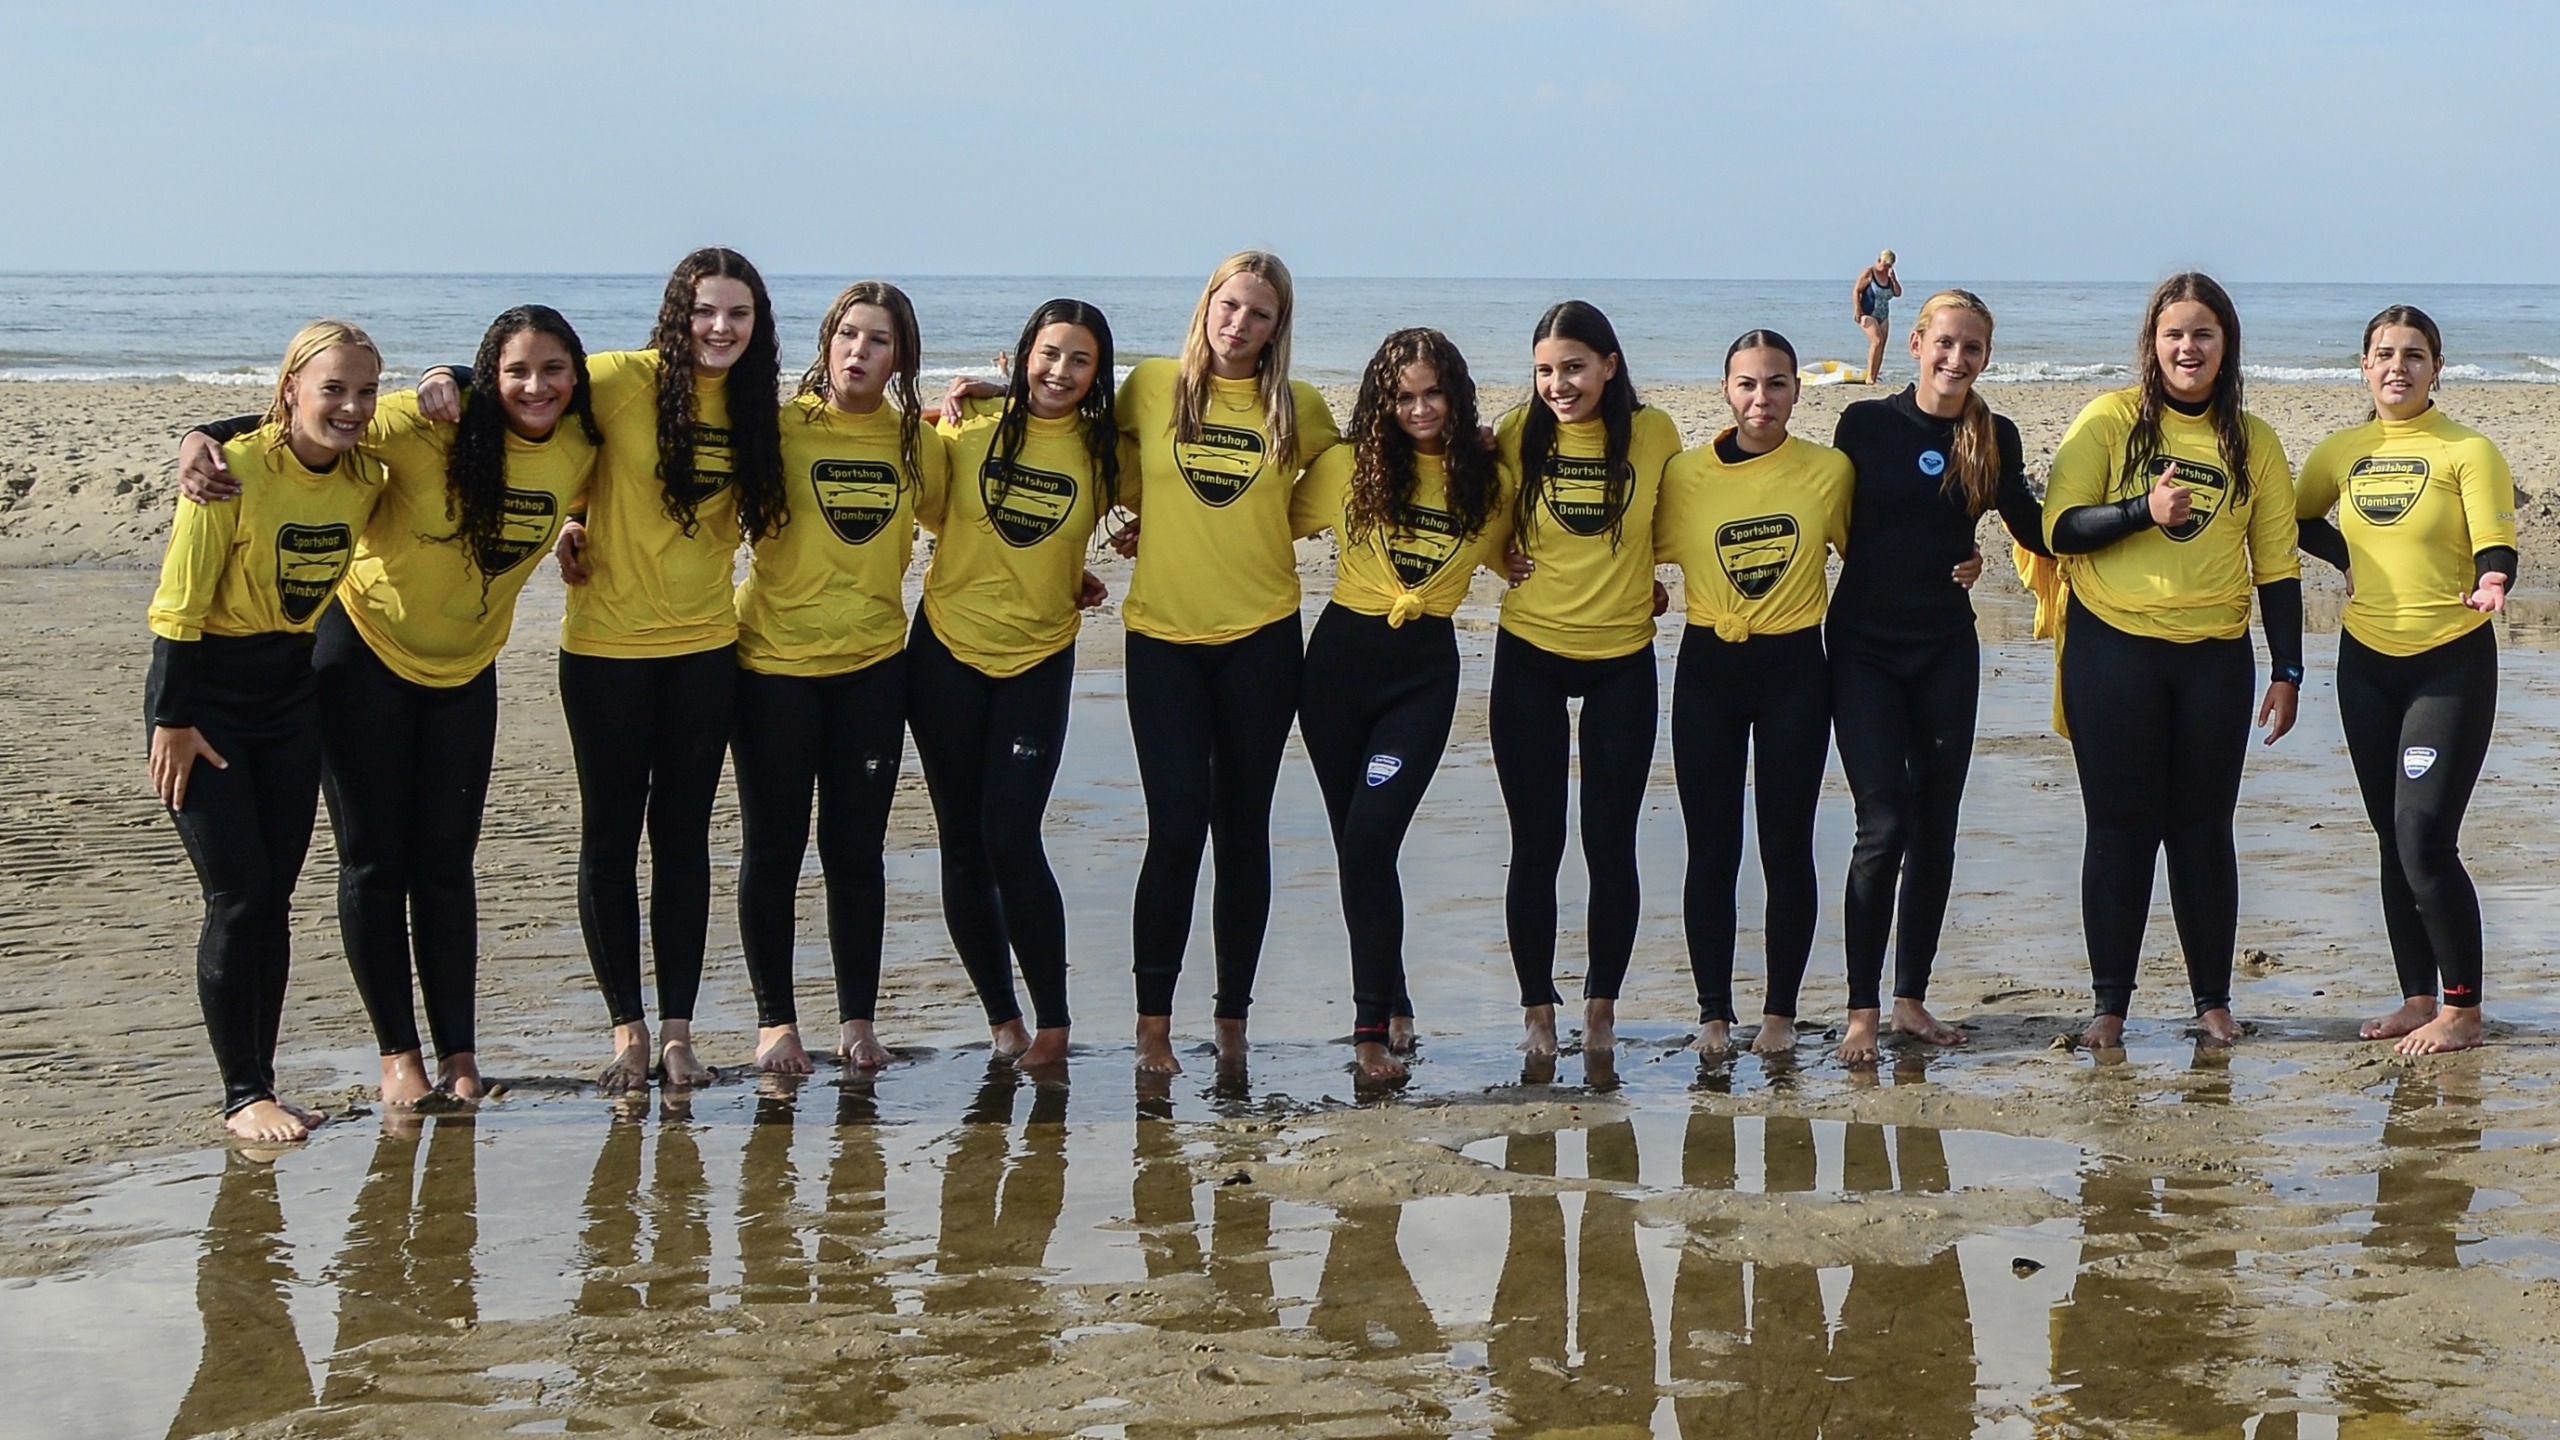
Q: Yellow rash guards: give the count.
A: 11